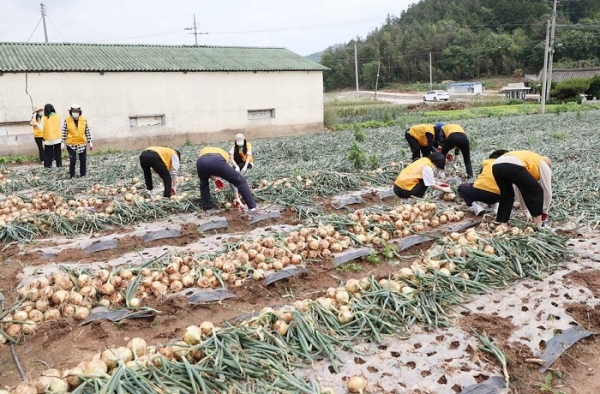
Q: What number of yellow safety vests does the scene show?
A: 11